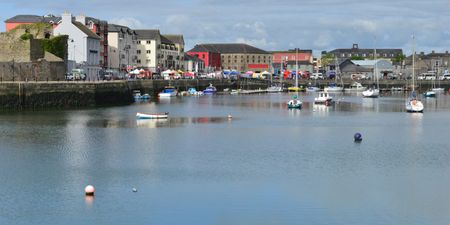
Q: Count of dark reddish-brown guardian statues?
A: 0